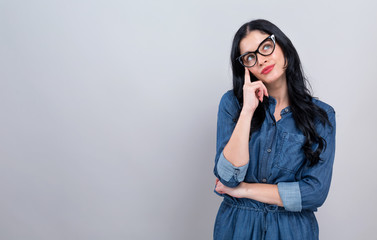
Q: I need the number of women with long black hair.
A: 1